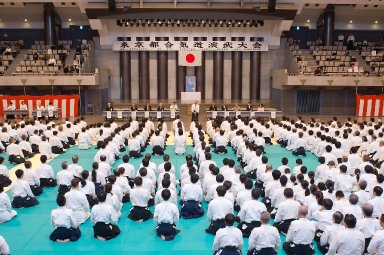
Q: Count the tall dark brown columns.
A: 8